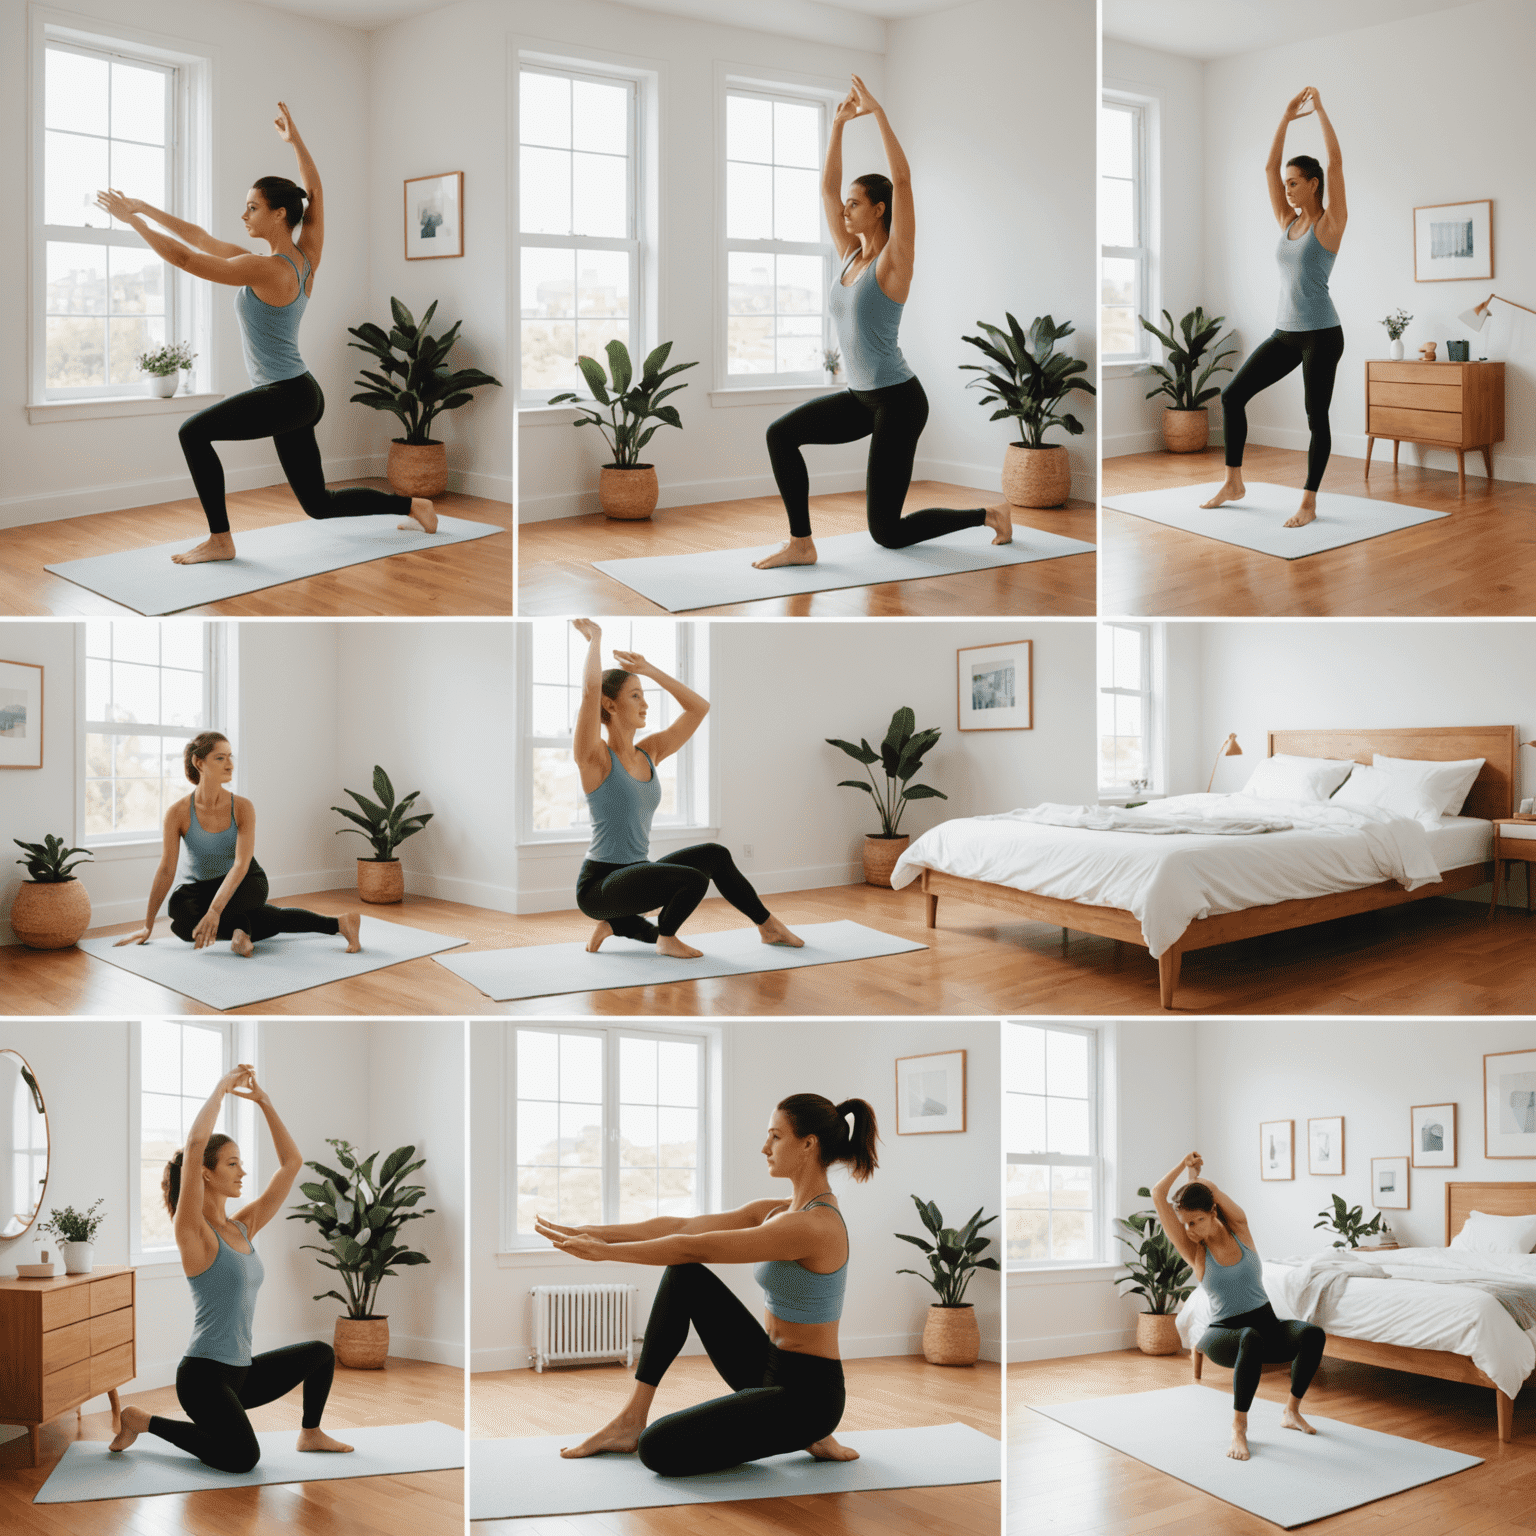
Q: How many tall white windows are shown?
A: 10